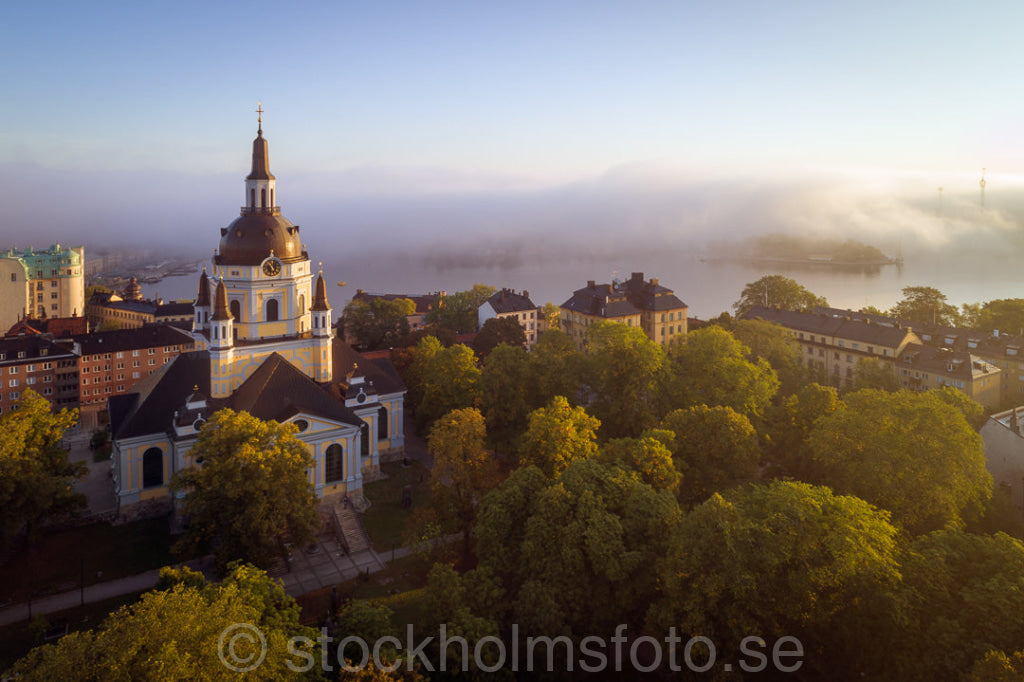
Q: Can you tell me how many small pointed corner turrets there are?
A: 3